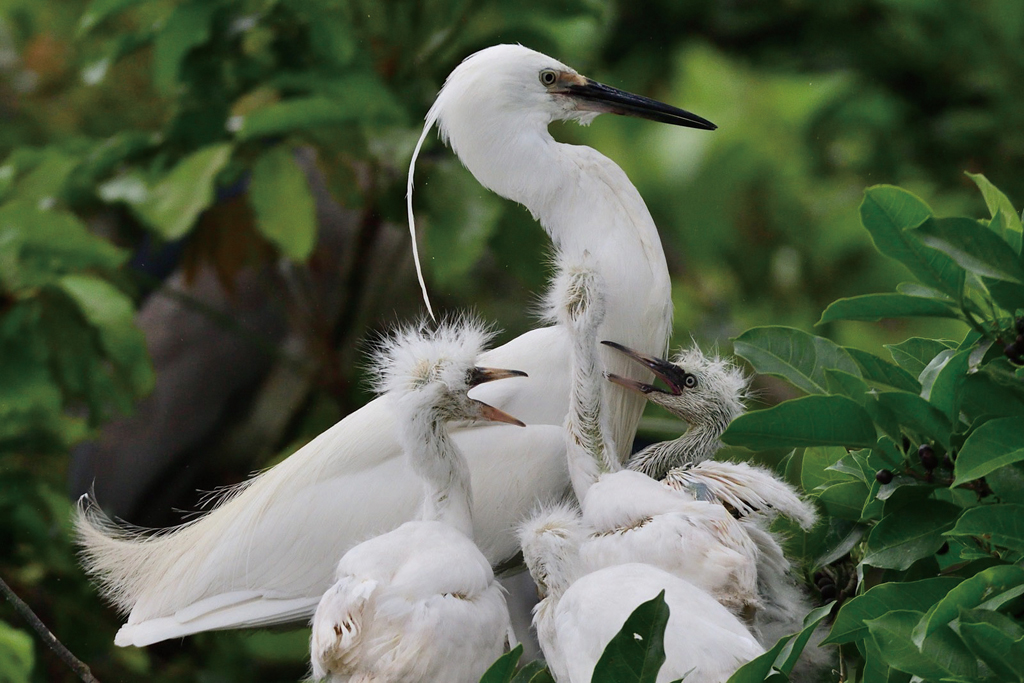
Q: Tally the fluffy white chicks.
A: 4